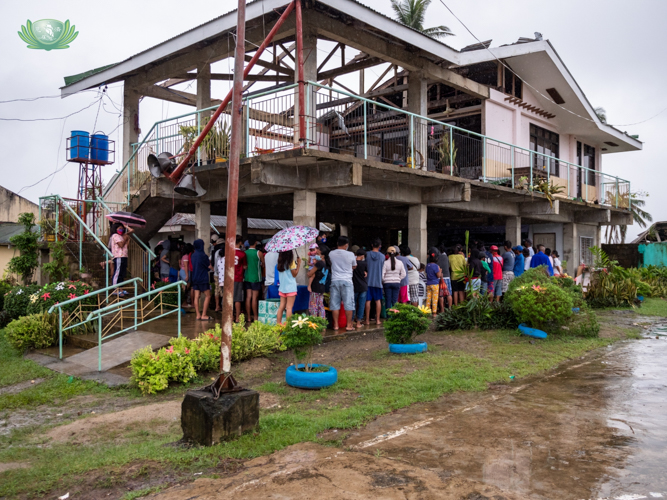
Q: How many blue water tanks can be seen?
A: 2